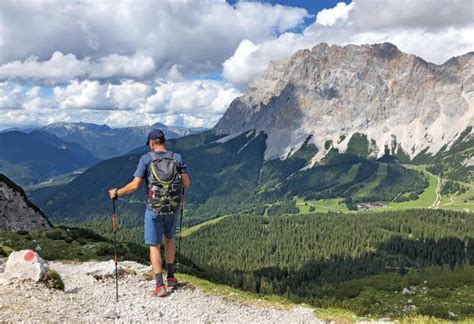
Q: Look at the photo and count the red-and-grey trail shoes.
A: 2